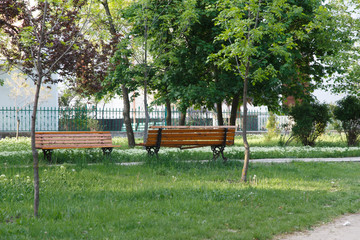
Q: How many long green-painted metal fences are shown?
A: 1